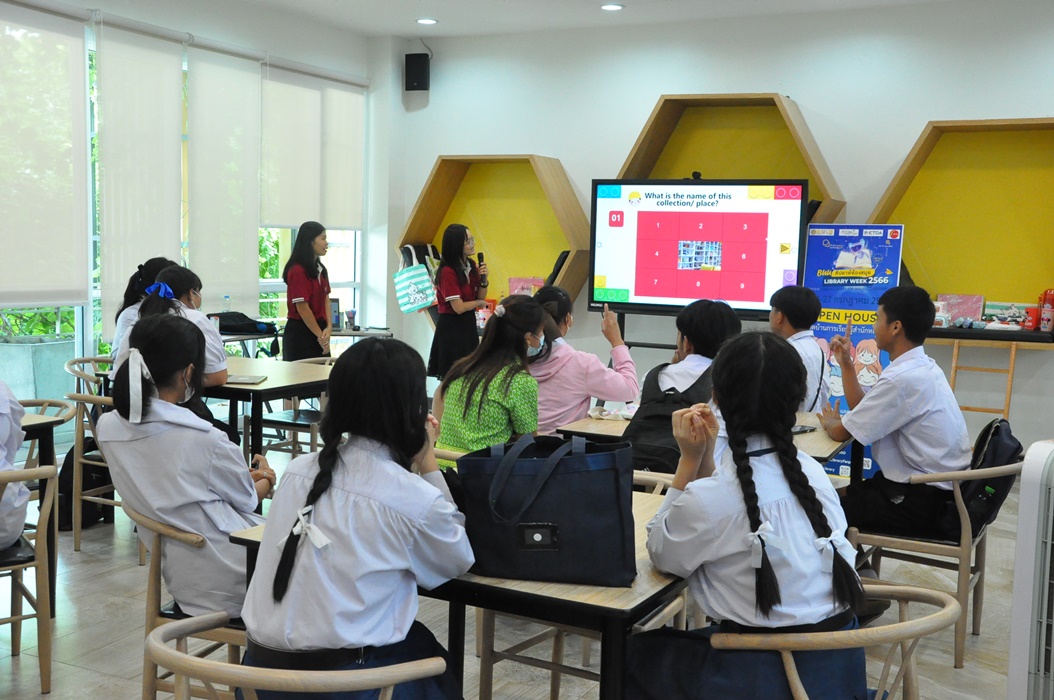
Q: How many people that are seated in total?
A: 11